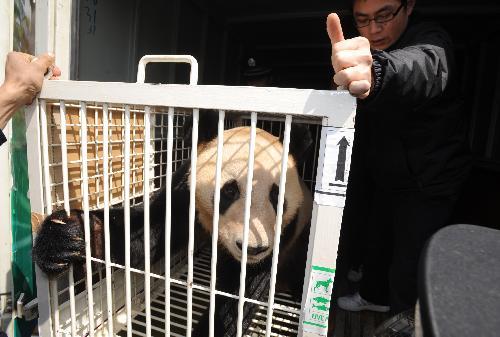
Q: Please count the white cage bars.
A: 11